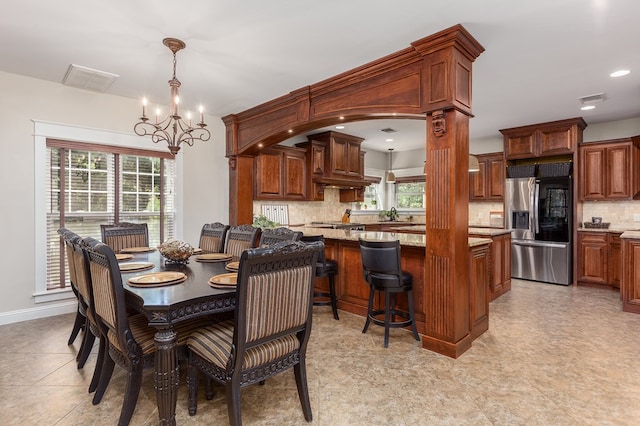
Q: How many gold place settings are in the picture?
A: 8